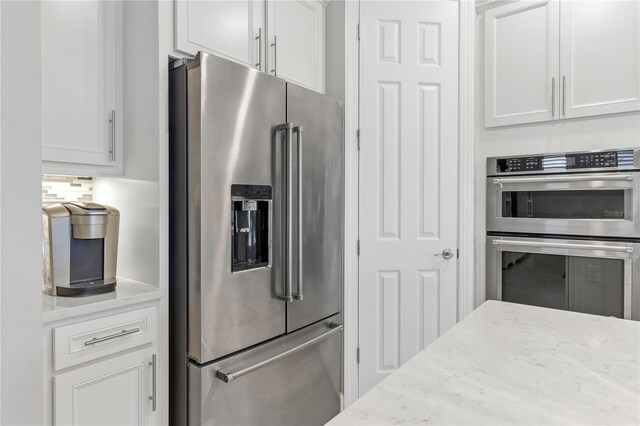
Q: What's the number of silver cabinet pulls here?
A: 7